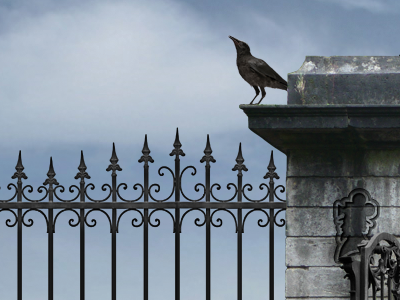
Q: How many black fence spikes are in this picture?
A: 9